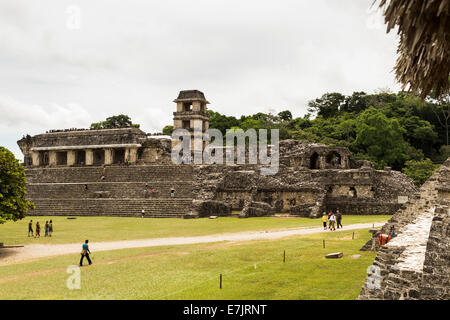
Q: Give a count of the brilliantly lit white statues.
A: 0